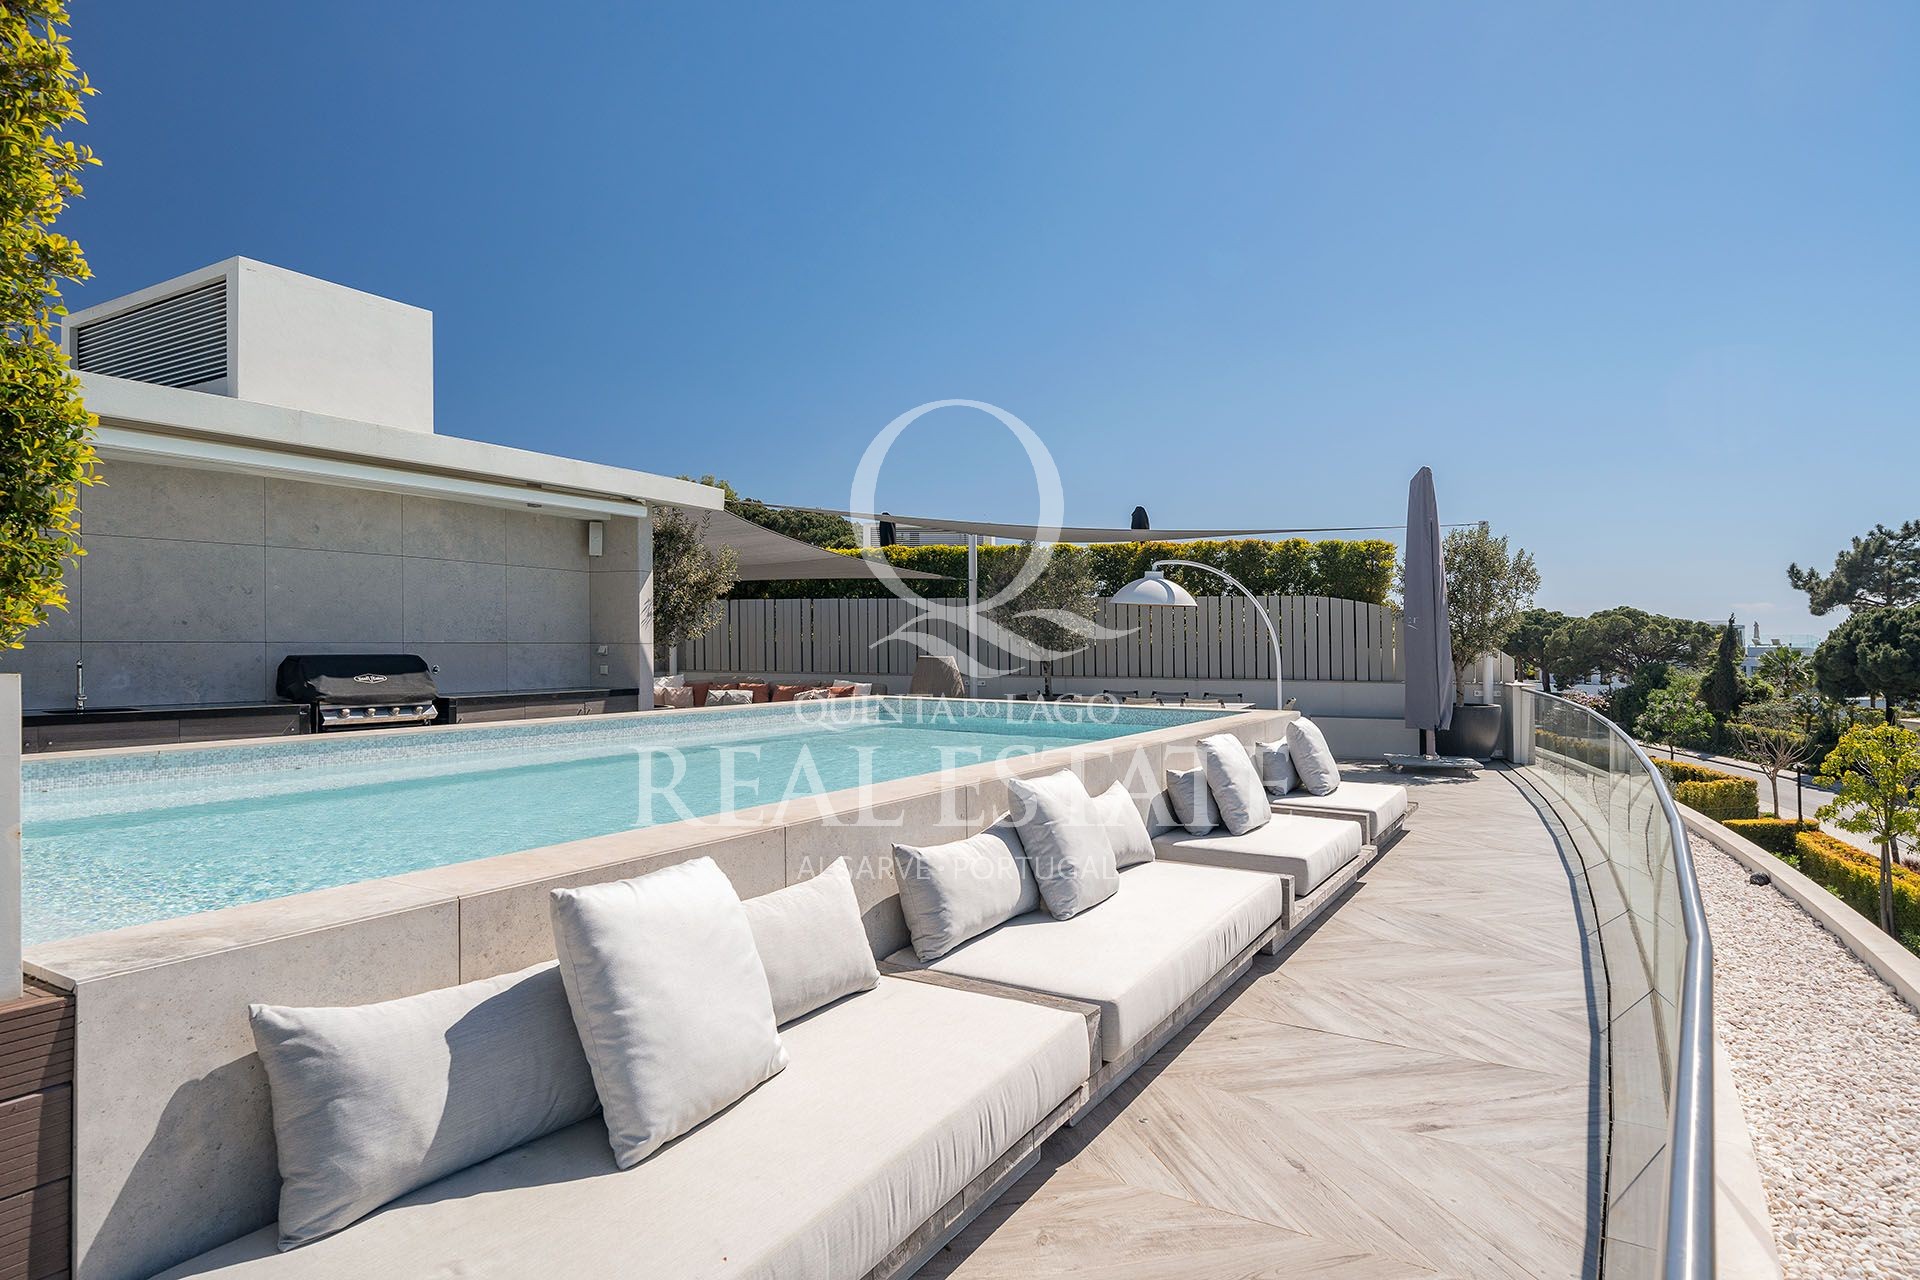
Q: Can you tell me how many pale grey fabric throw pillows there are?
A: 10